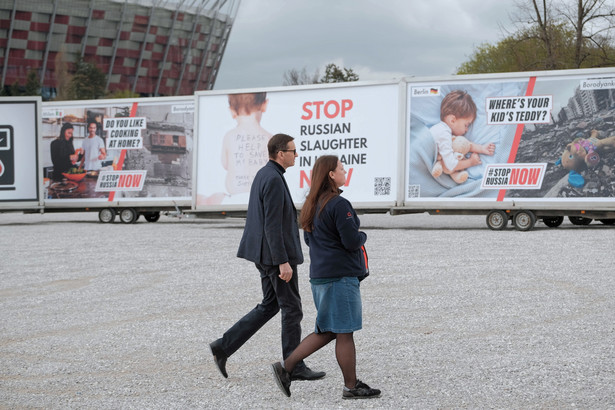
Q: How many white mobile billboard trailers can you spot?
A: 4